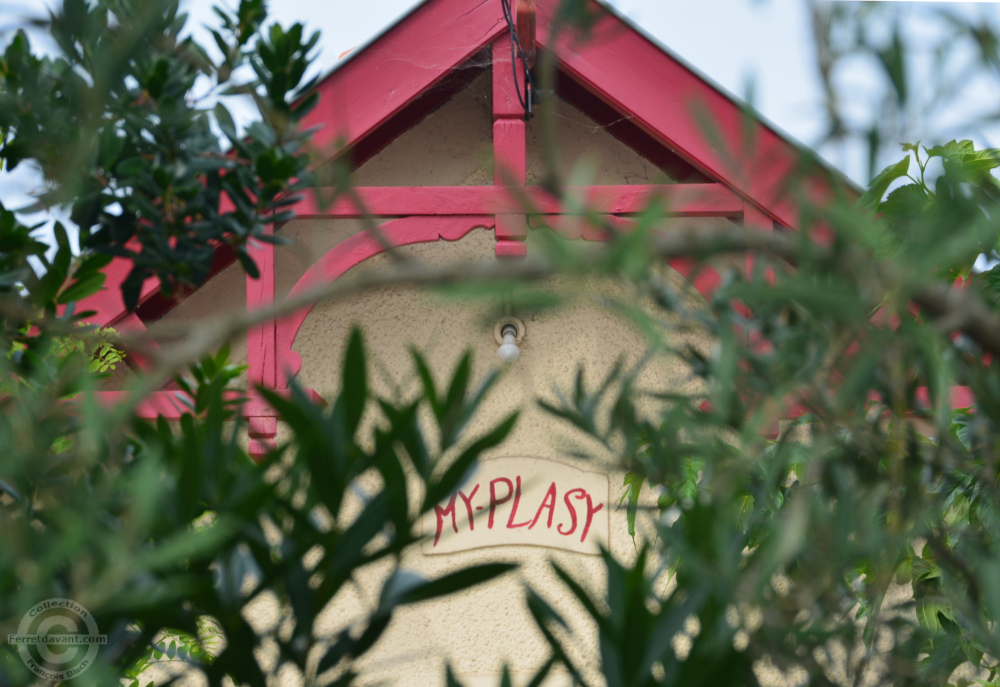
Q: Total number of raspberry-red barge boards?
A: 2